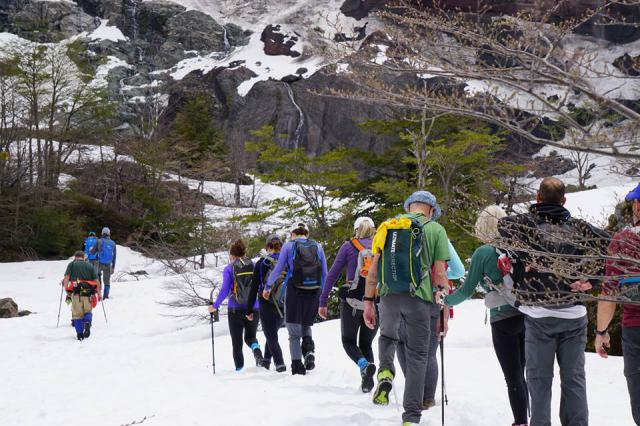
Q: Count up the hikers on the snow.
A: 12